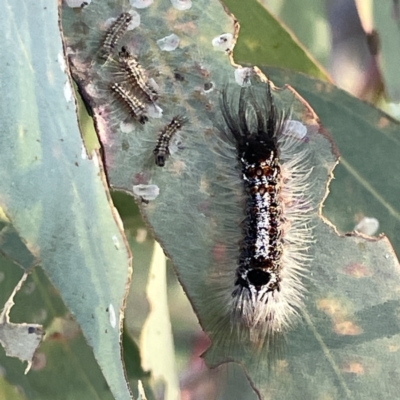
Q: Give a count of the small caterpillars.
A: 4